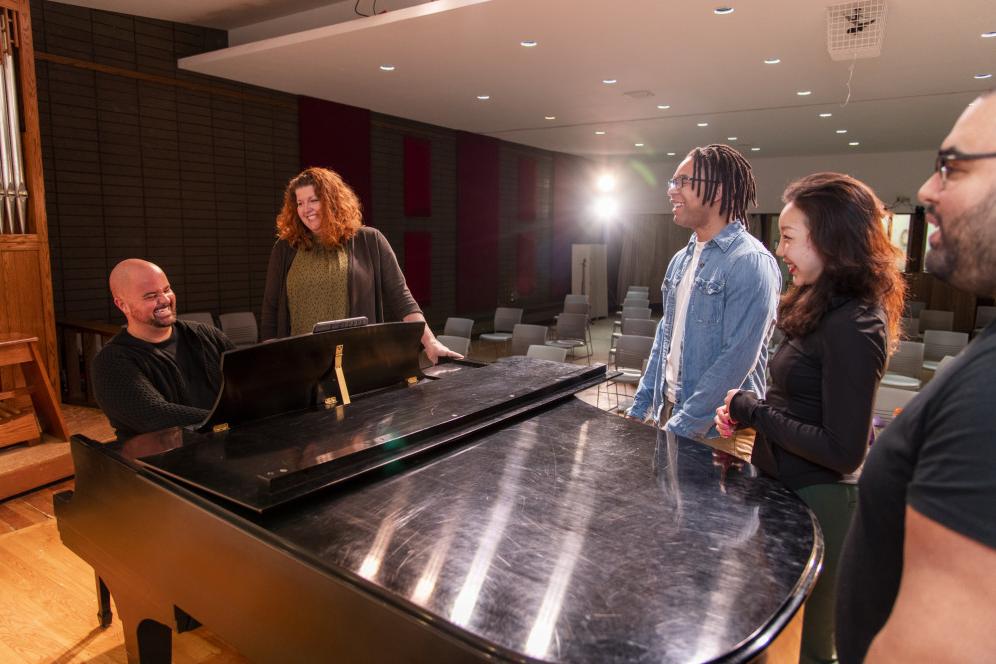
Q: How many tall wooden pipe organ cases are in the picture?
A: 1